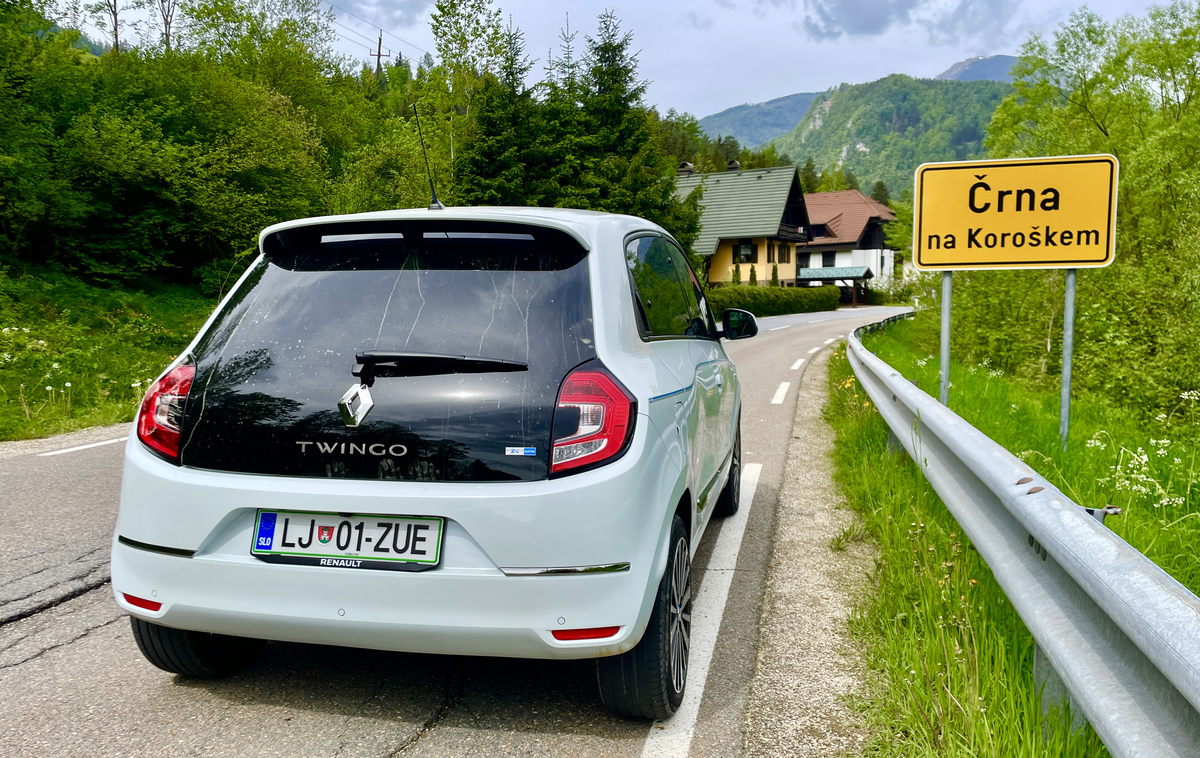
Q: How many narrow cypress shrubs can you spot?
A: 3